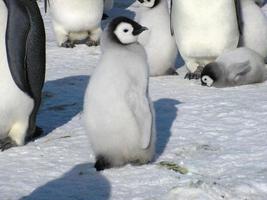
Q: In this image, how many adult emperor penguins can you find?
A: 3